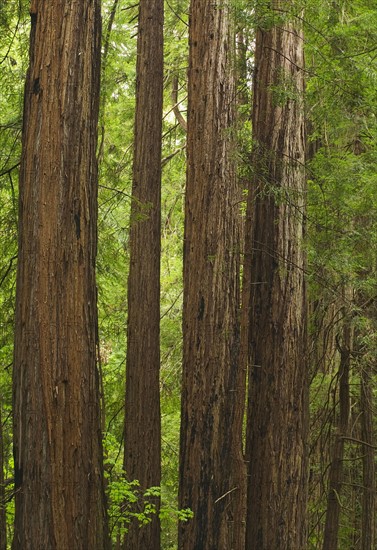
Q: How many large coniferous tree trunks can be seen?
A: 4